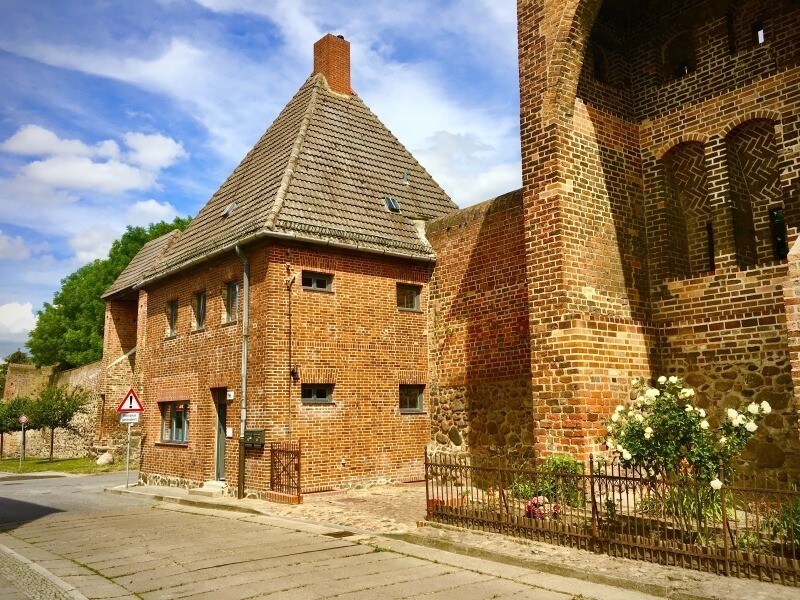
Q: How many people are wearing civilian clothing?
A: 0